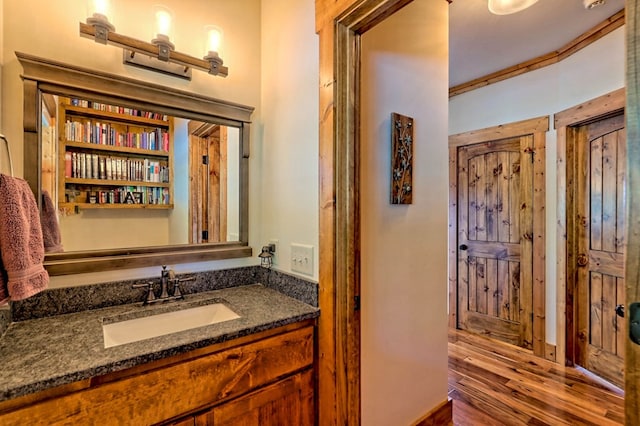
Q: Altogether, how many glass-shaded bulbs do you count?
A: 3